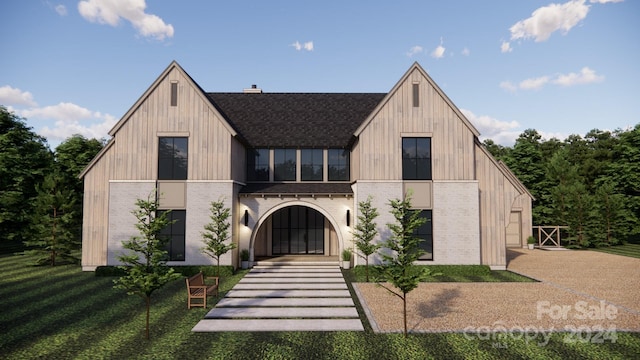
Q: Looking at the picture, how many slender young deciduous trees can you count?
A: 4